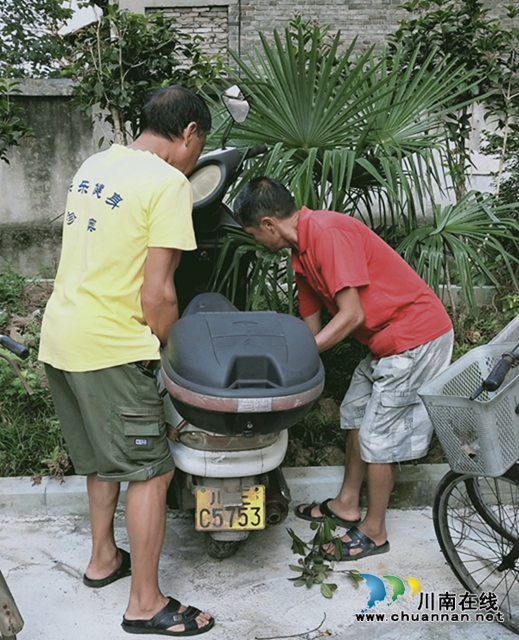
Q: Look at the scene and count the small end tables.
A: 0